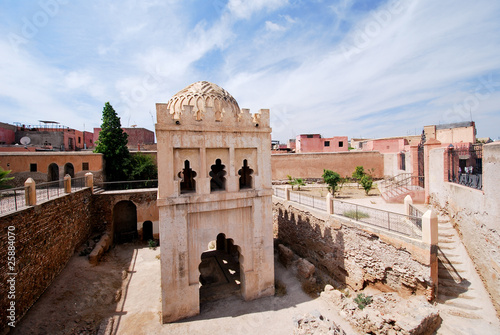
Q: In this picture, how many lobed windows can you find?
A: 3